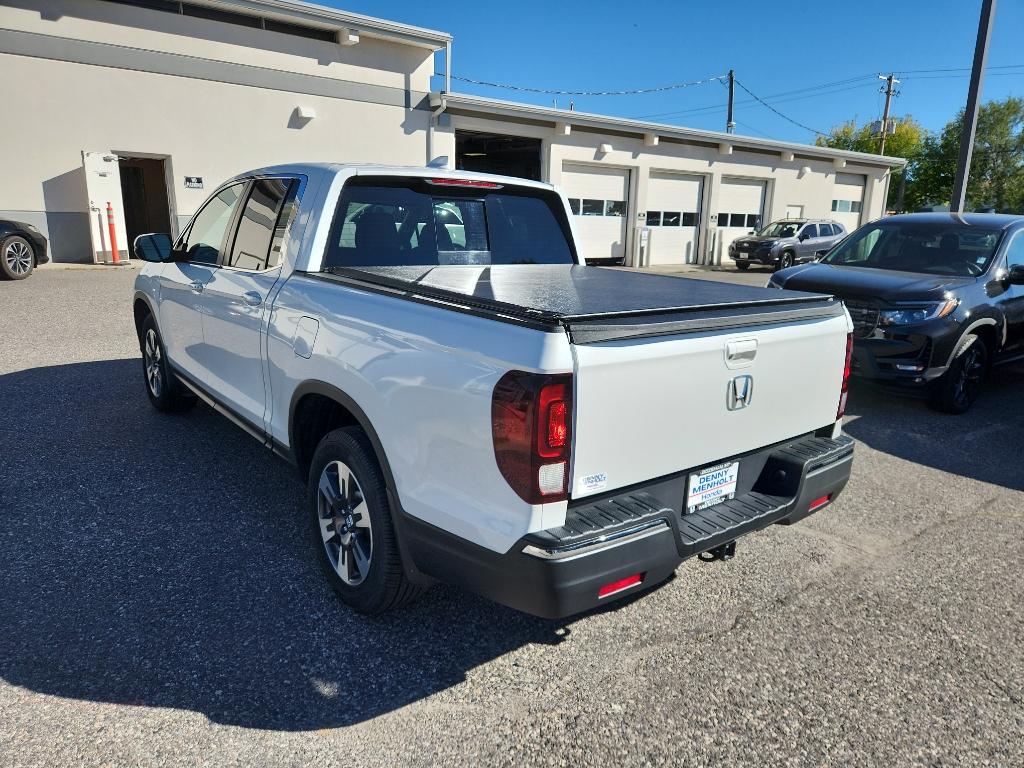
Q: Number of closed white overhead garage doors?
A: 4